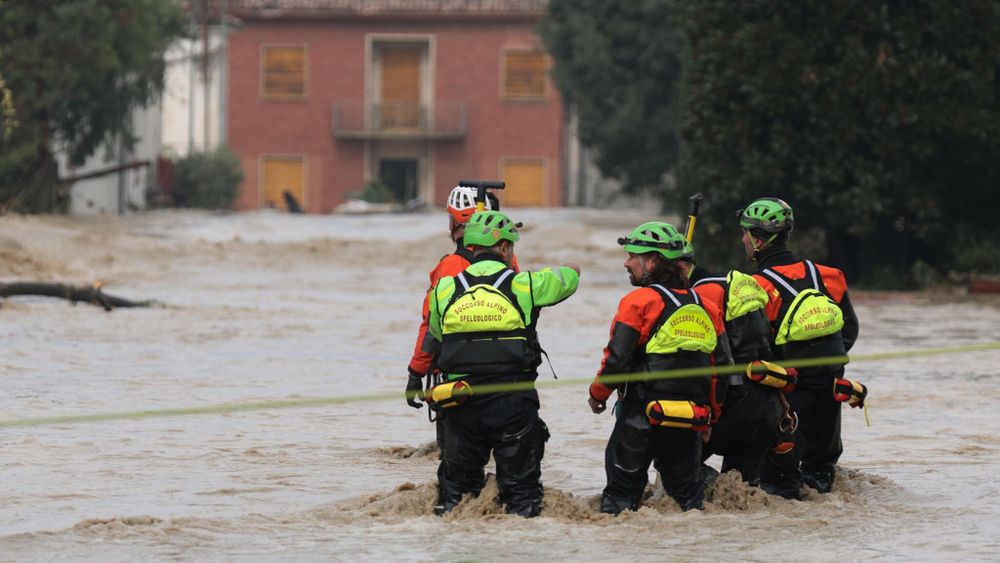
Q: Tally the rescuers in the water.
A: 5